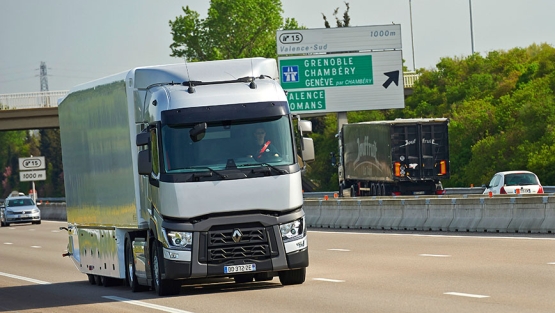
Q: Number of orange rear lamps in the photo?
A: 2